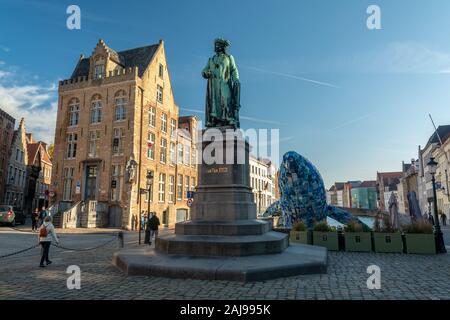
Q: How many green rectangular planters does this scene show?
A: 5